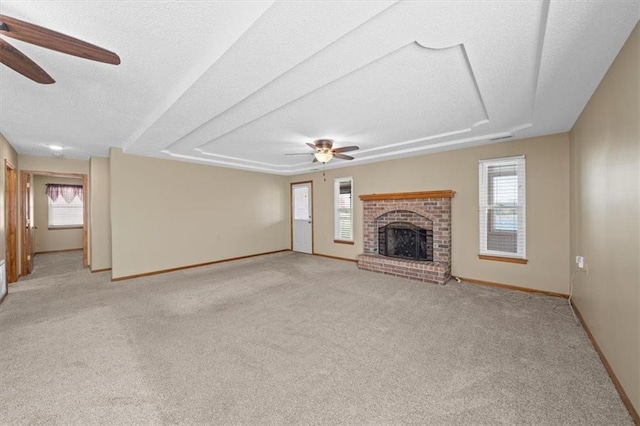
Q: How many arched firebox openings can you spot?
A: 1